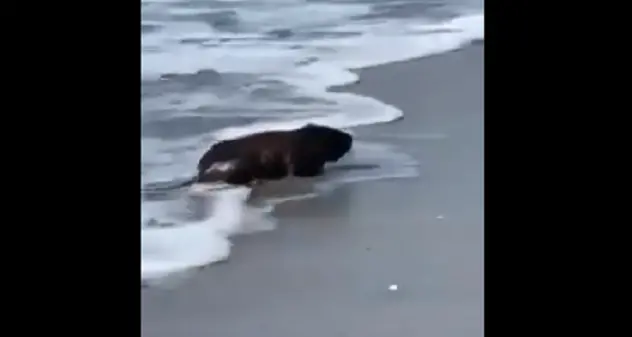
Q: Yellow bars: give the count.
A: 0